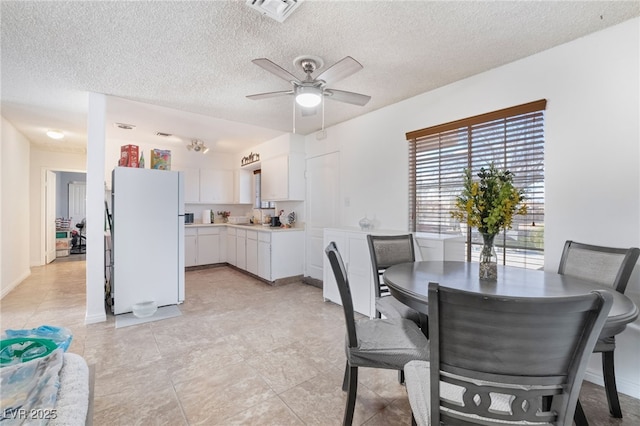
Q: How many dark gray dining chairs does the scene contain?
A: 4